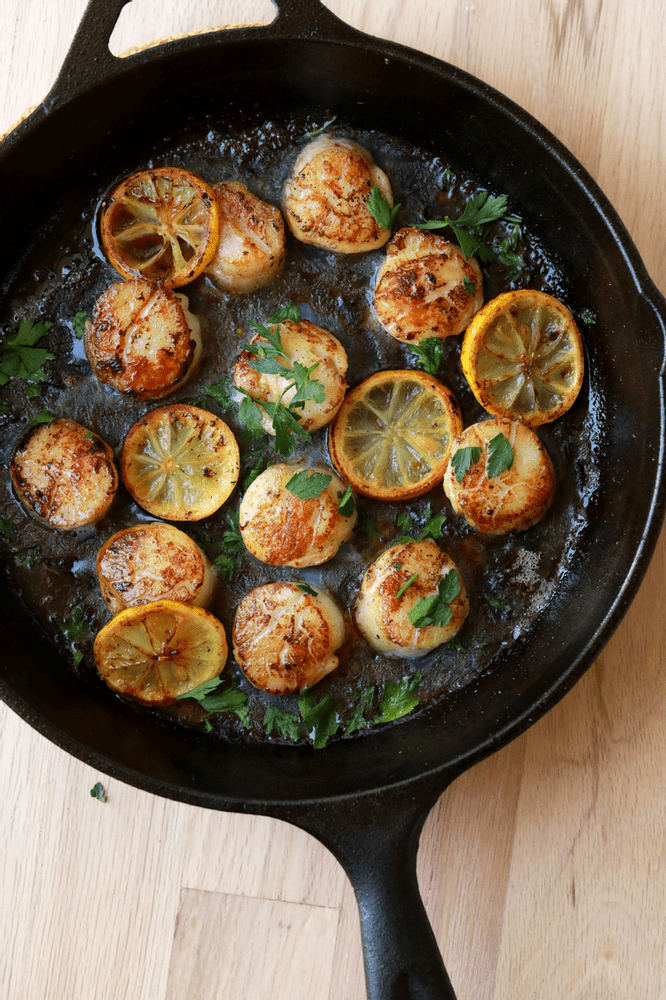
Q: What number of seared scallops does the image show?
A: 11